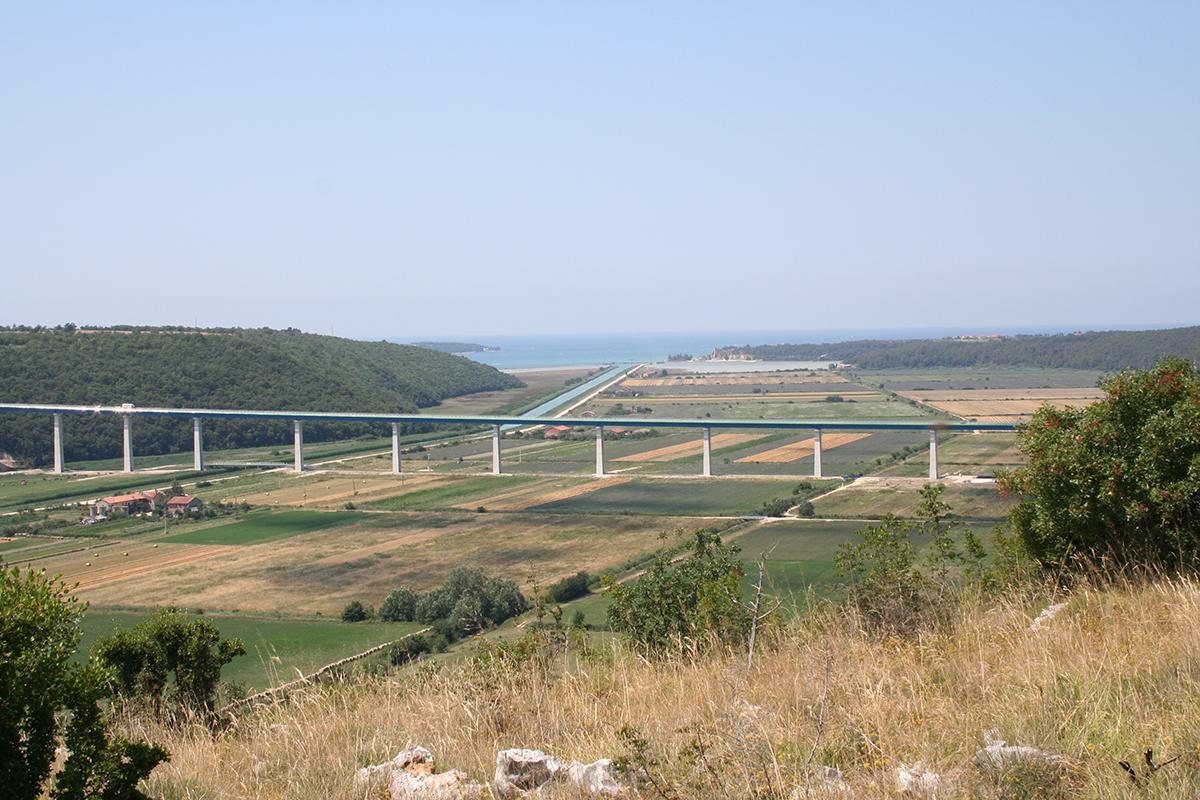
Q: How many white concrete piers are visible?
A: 10